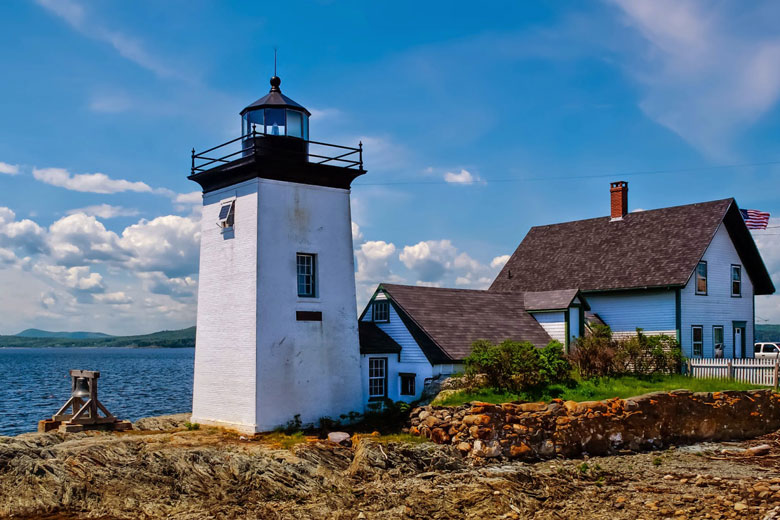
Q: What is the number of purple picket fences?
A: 0